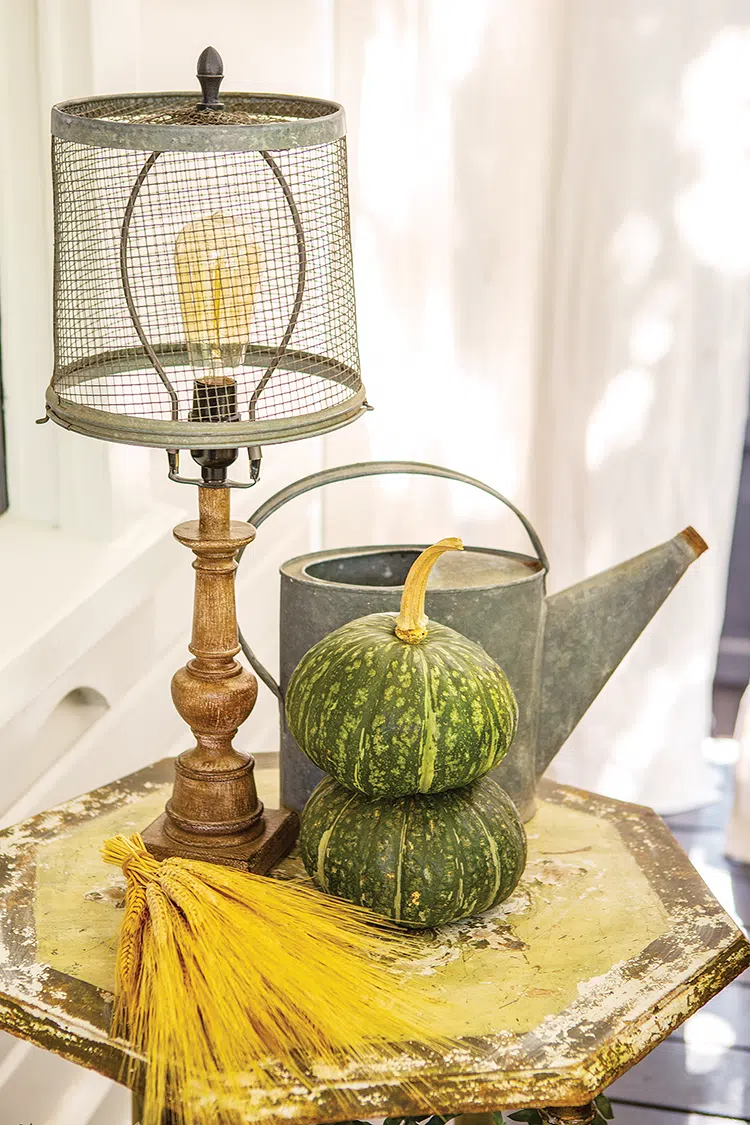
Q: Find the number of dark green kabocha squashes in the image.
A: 2